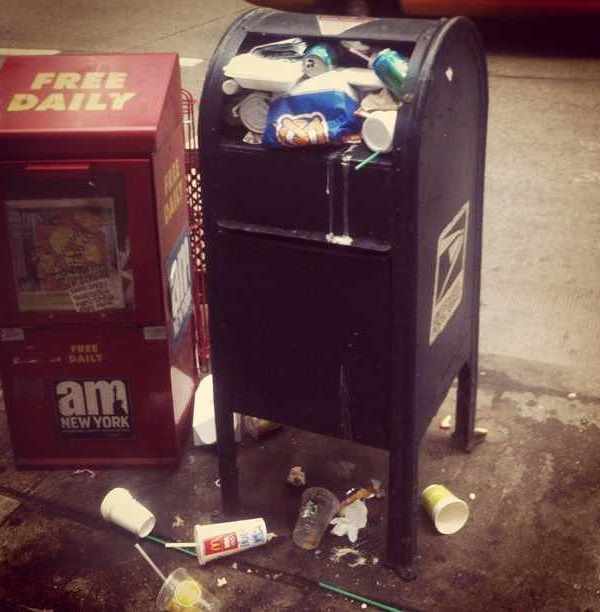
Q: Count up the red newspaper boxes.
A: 1